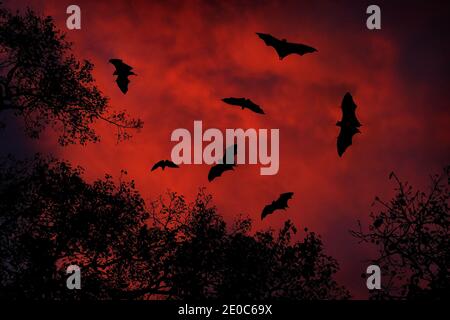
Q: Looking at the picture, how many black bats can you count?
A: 7